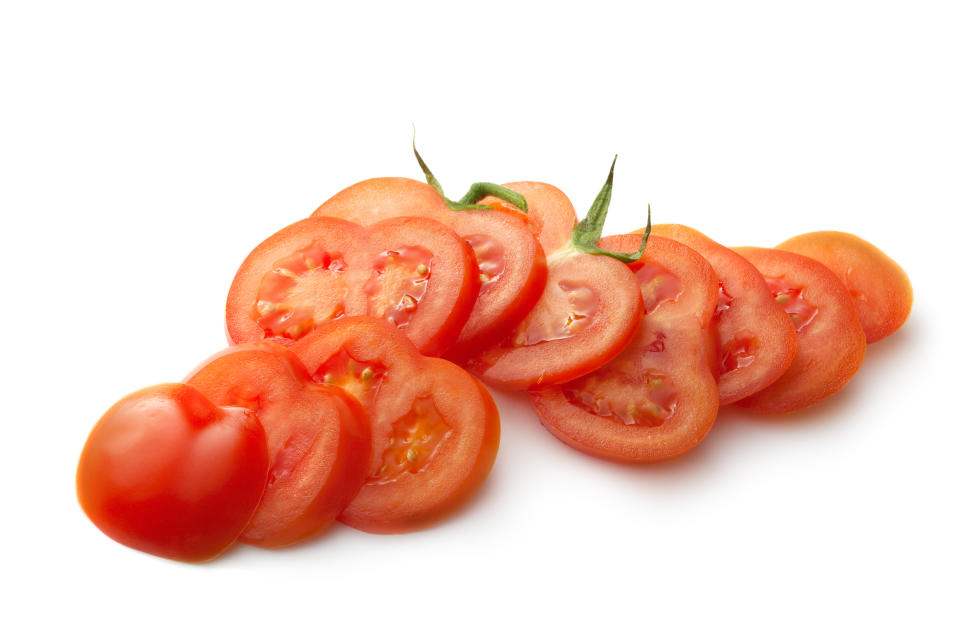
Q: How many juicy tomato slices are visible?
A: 10